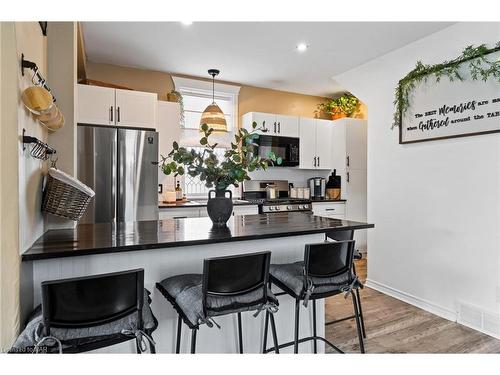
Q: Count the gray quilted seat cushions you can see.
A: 3